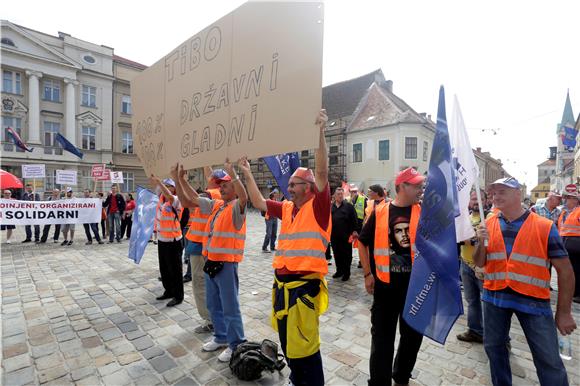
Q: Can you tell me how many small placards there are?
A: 5